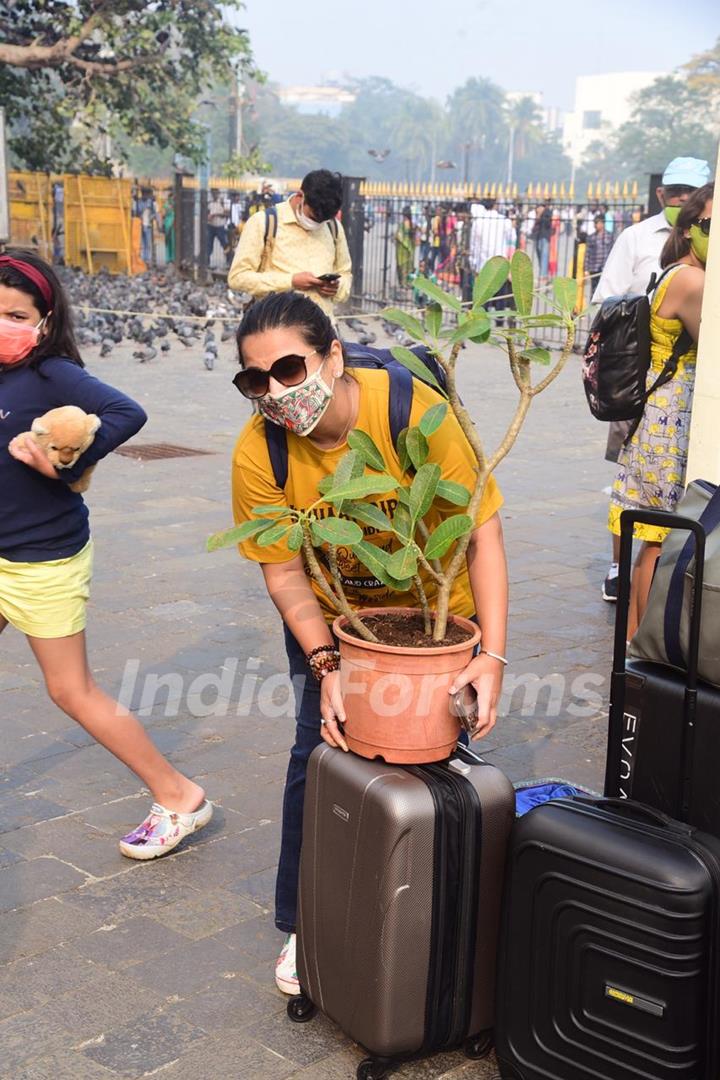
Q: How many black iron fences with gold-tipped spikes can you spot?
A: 1